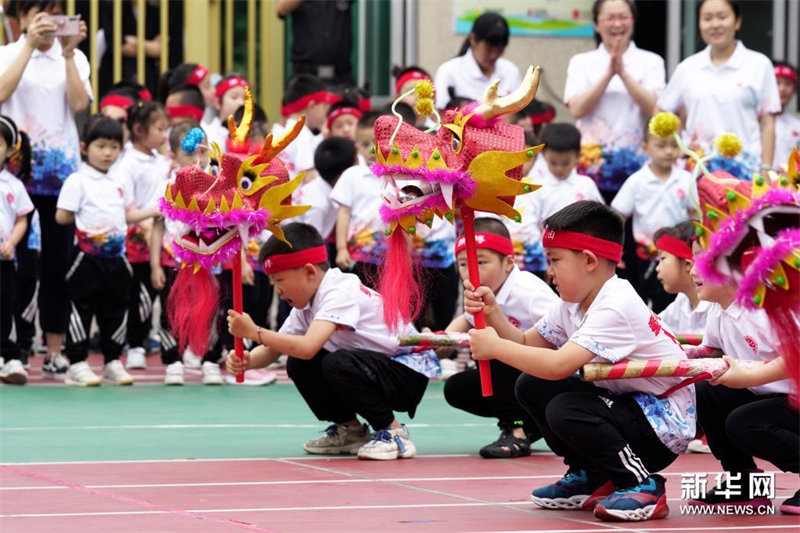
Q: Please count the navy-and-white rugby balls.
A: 0